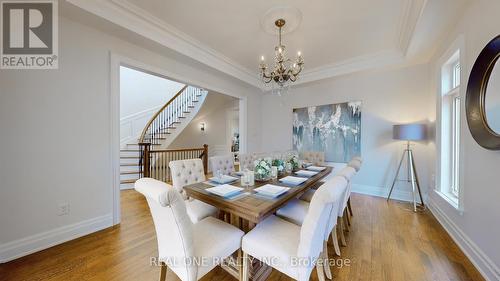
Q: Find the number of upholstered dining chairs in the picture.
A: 10